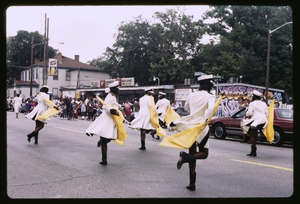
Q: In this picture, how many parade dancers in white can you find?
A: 6